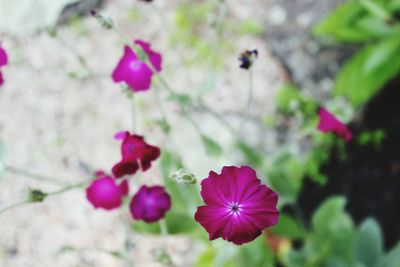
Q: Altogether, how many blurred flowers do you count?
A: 6